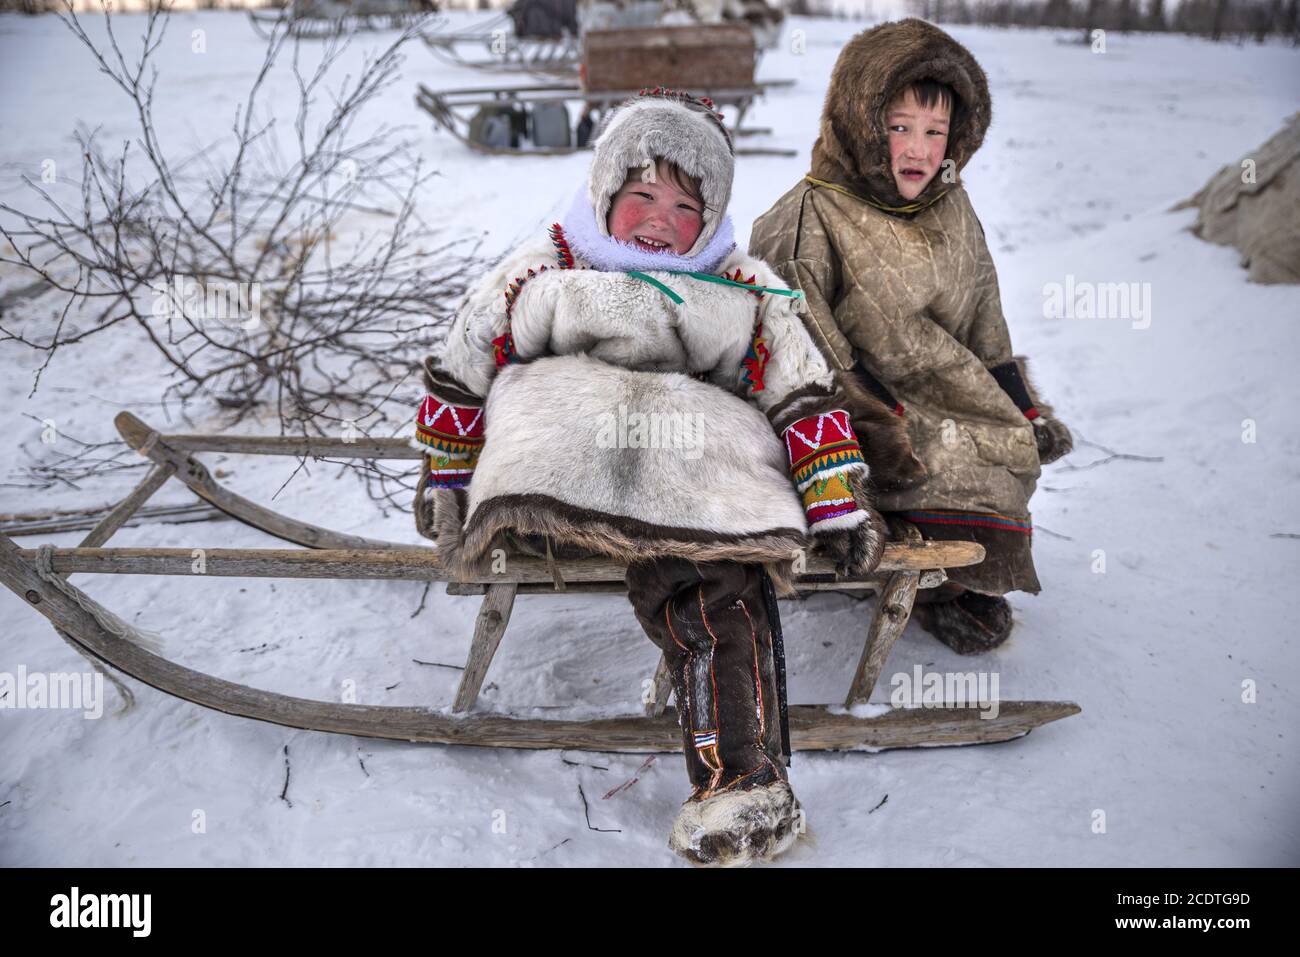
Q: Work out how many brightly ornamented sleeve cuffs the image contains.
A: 2